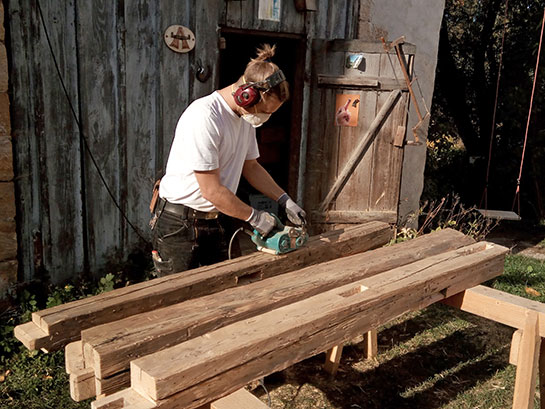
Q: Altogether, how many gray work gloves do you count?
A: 2